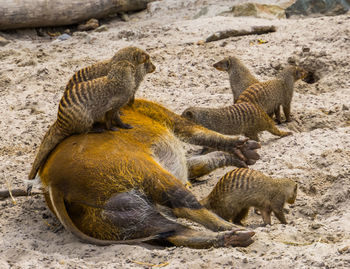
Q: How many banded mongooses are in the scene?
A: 6